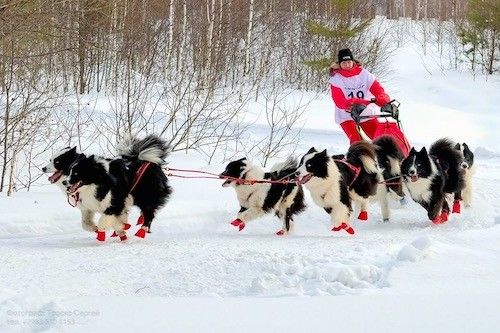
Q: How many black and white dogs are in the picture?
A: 7